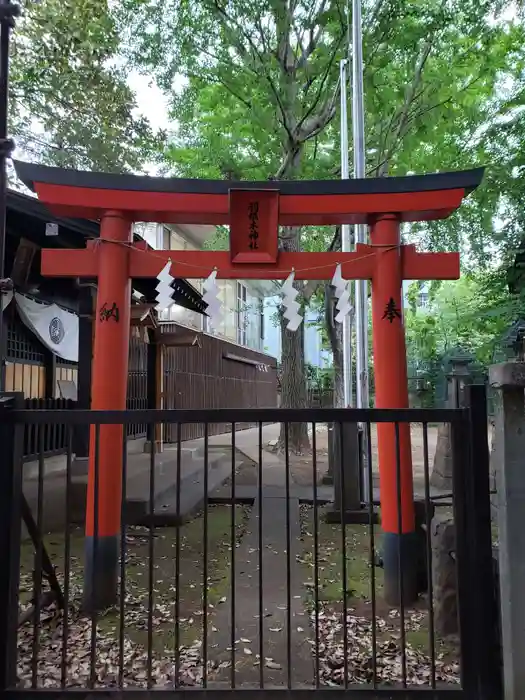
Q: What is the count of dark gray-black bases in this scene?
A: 2